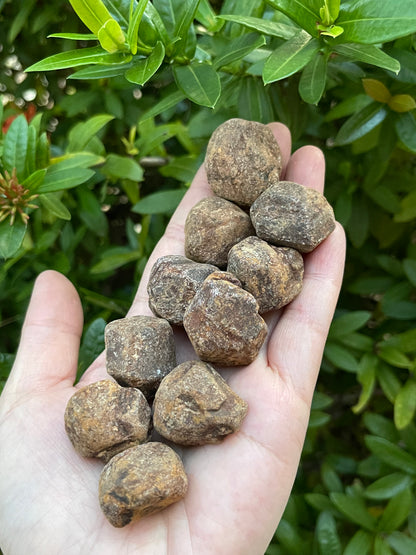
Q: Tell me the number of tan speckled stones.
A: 10